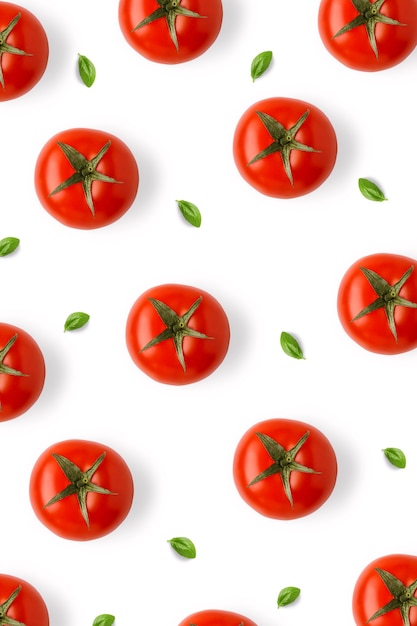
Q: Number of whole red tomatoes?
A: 5